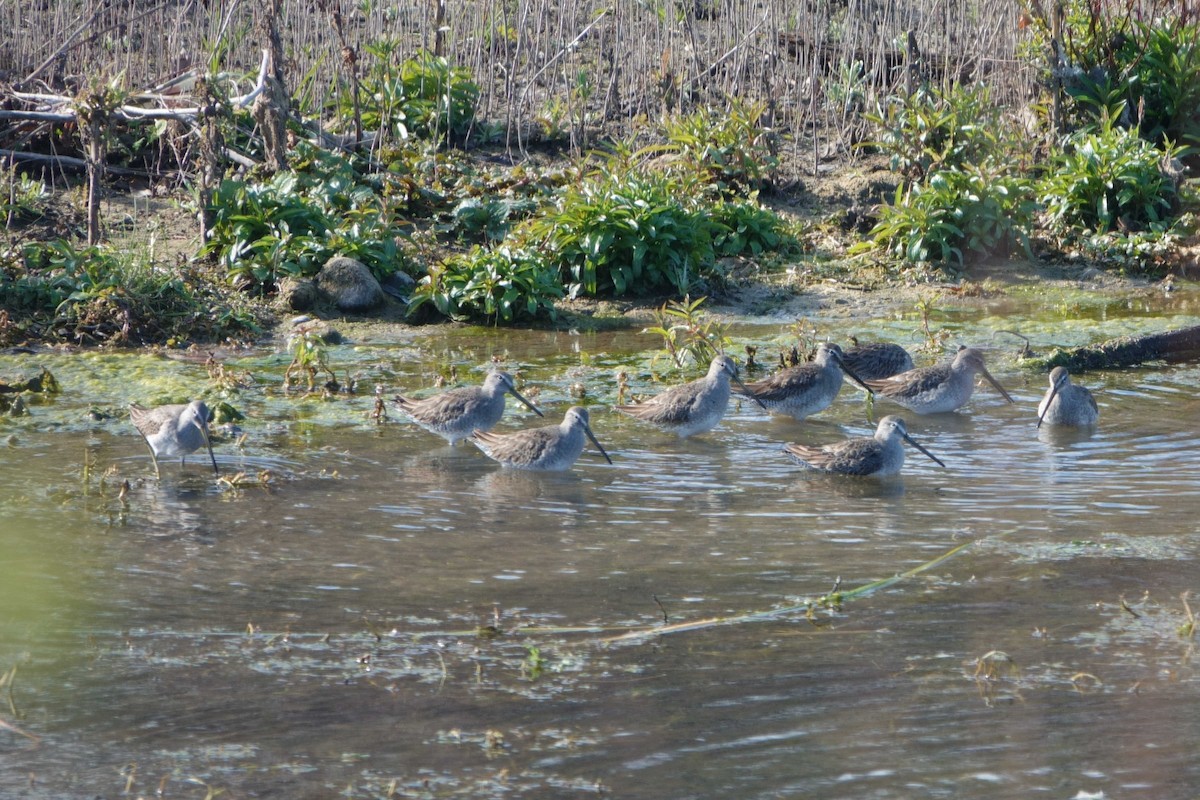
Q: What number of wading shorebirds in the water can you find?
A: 9